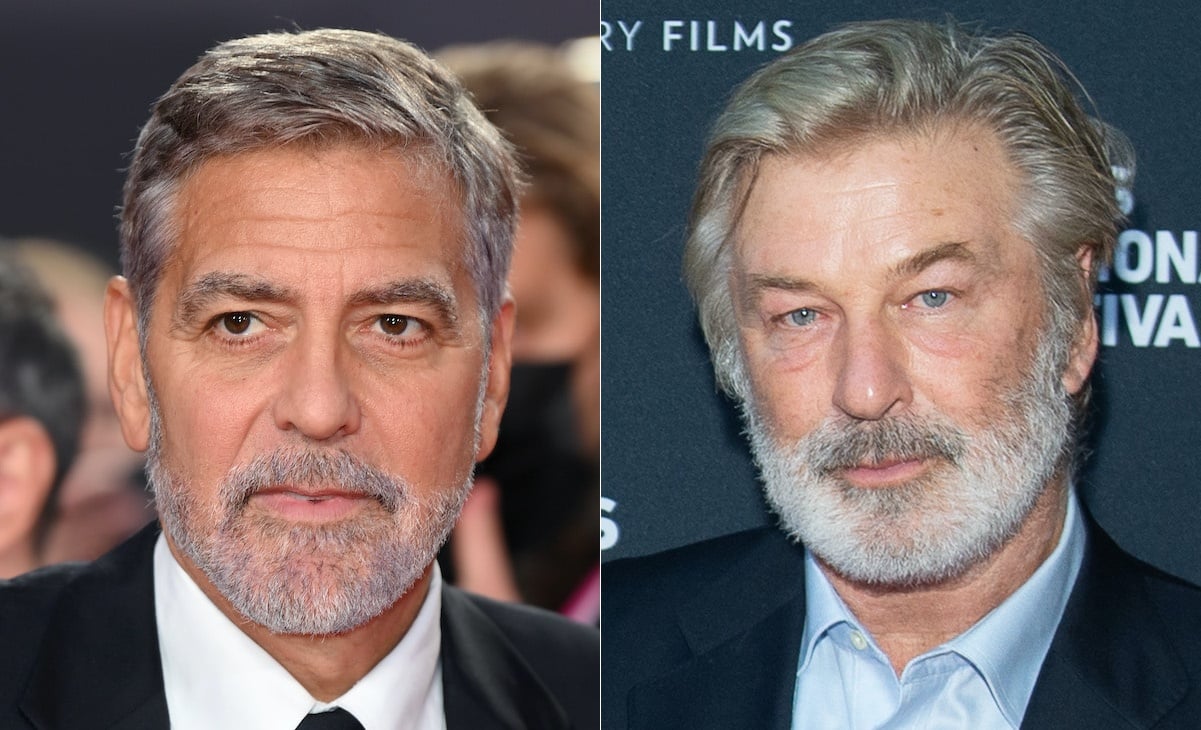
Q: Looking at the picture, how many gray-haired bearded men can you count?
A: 2